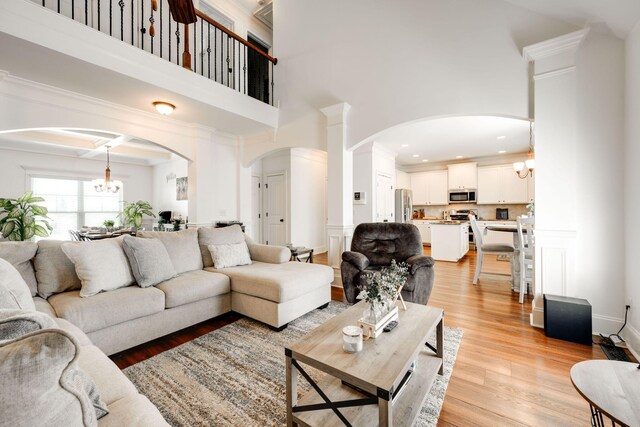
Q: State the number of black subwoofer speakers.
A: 1